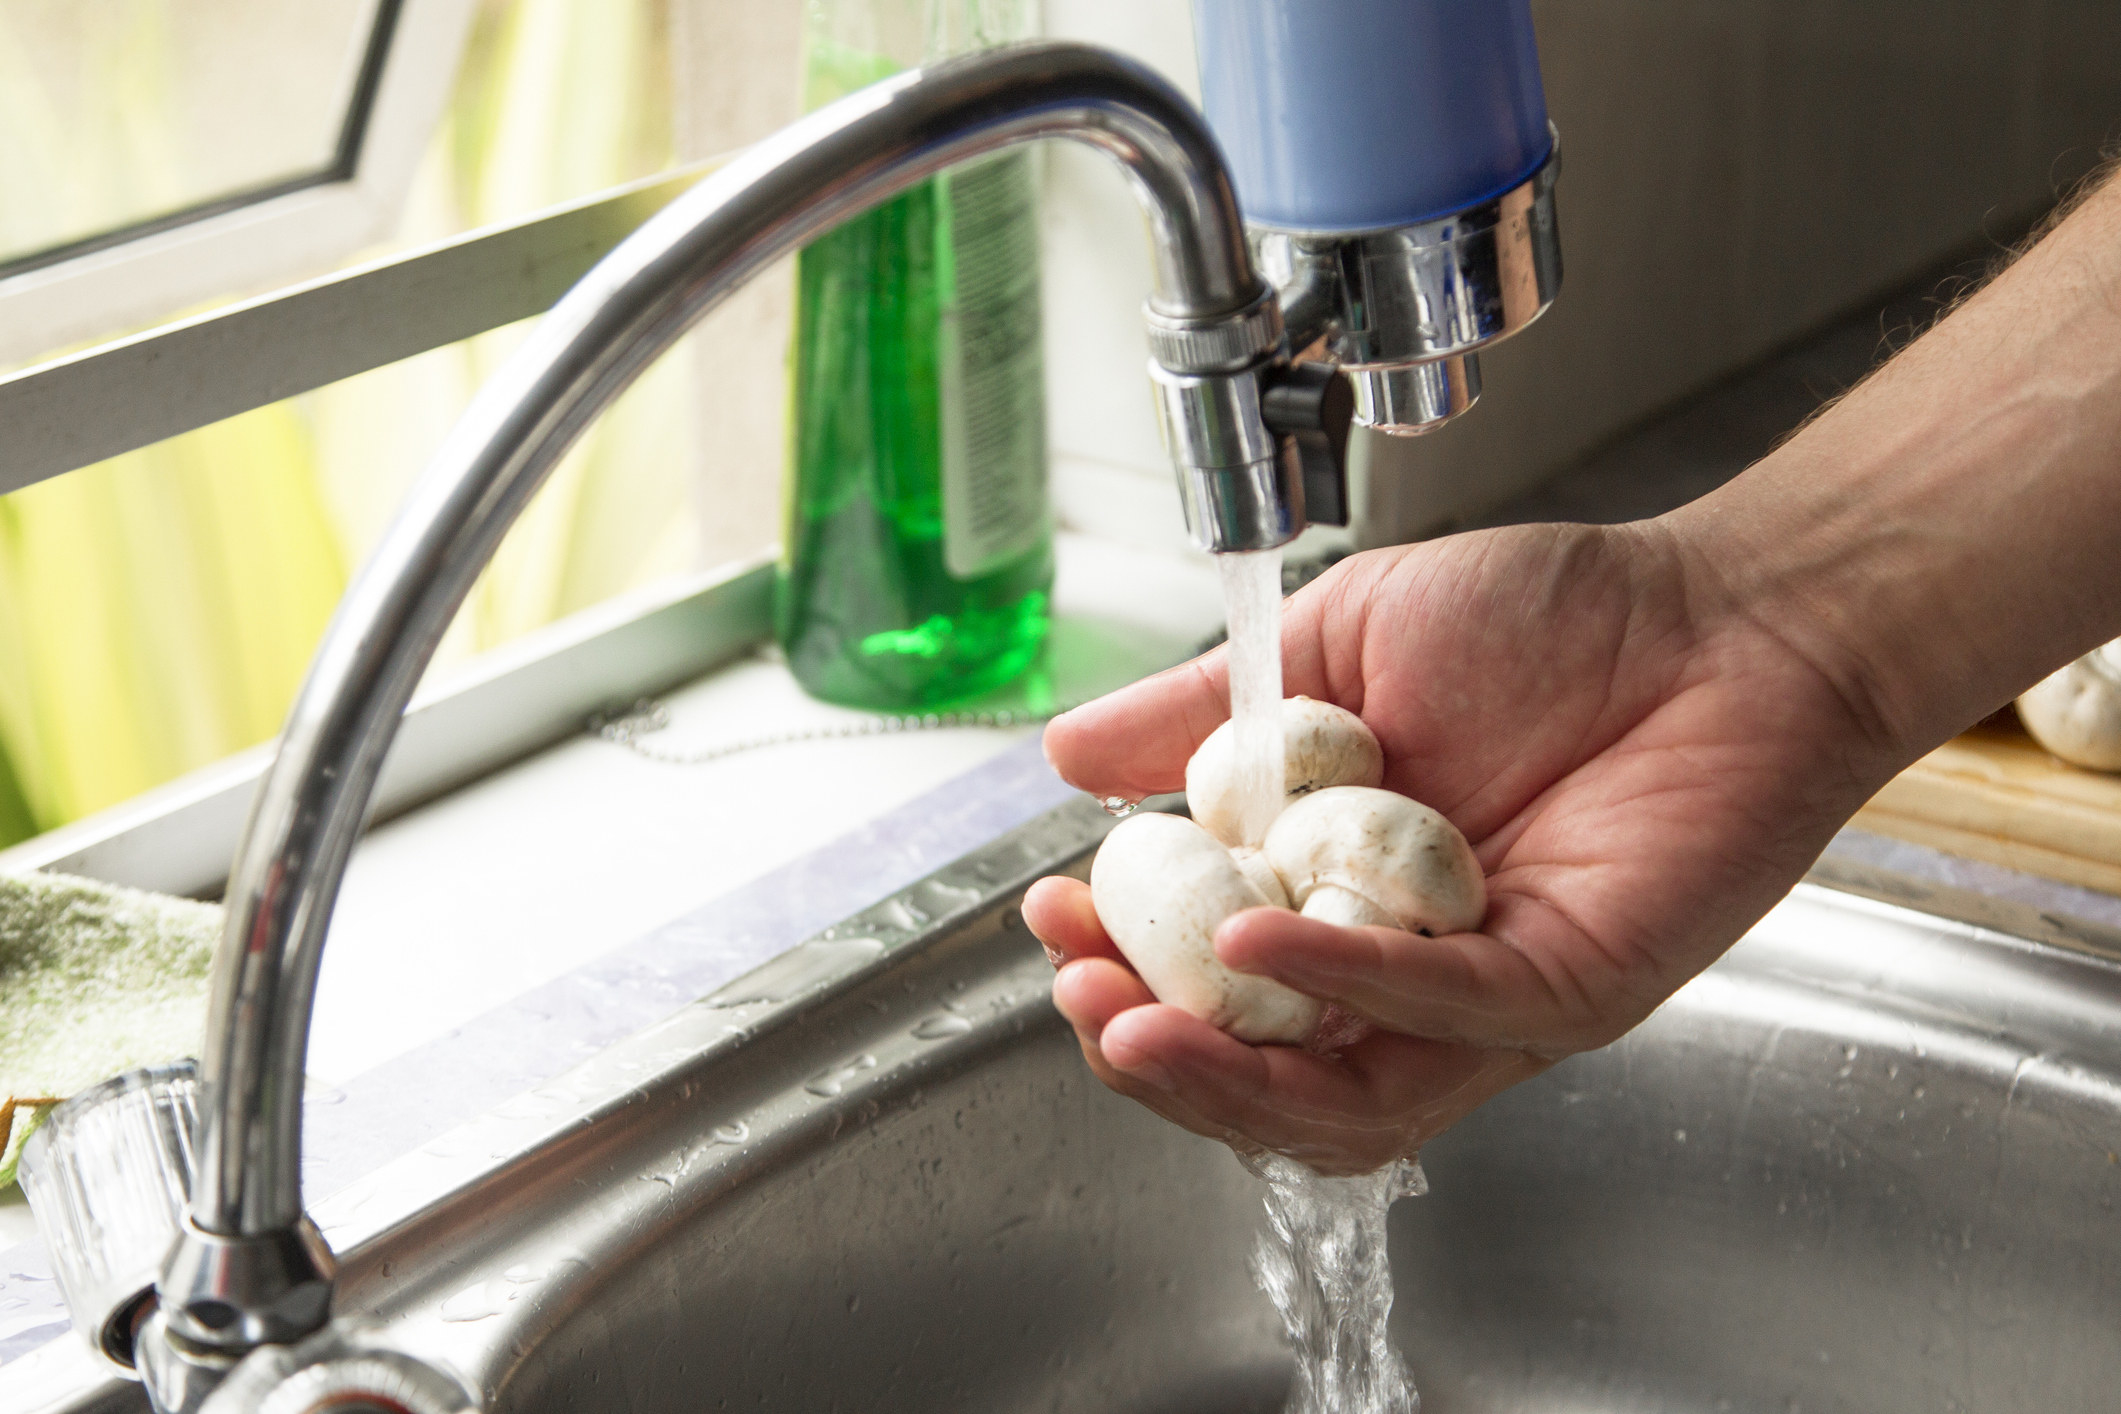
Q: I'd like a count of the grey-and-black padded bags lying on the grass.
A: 0